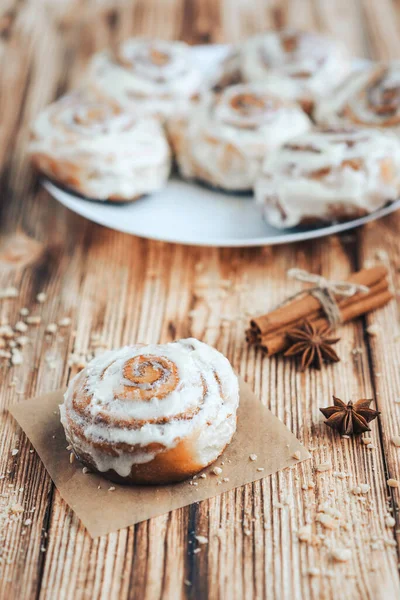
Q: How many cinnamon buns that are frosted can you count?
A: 7